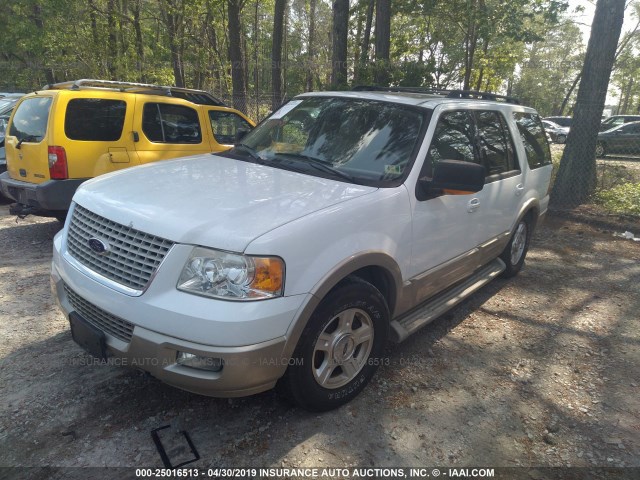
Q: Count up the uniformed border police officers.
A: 0